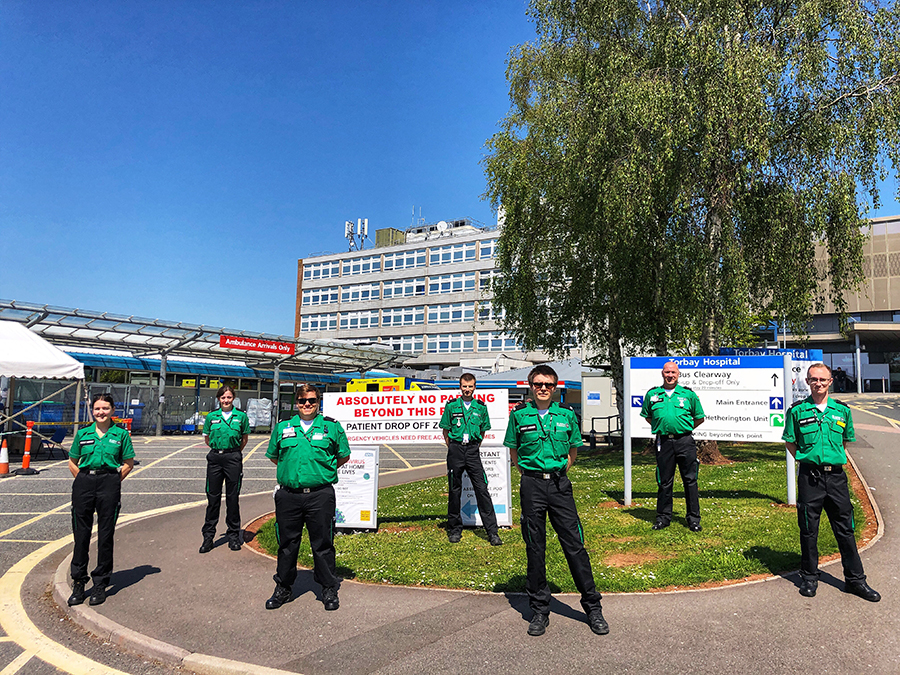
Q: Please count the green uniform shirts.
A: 7